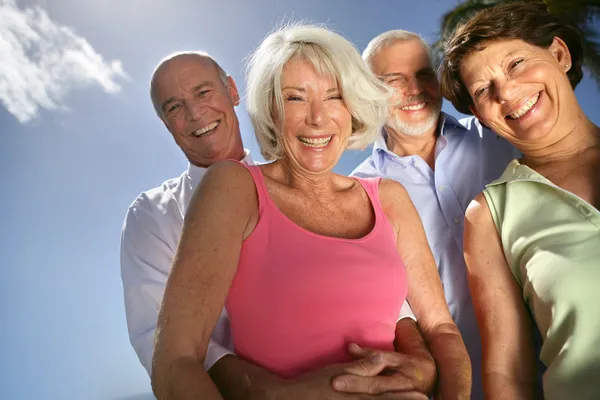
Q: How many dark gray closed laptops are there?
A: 0